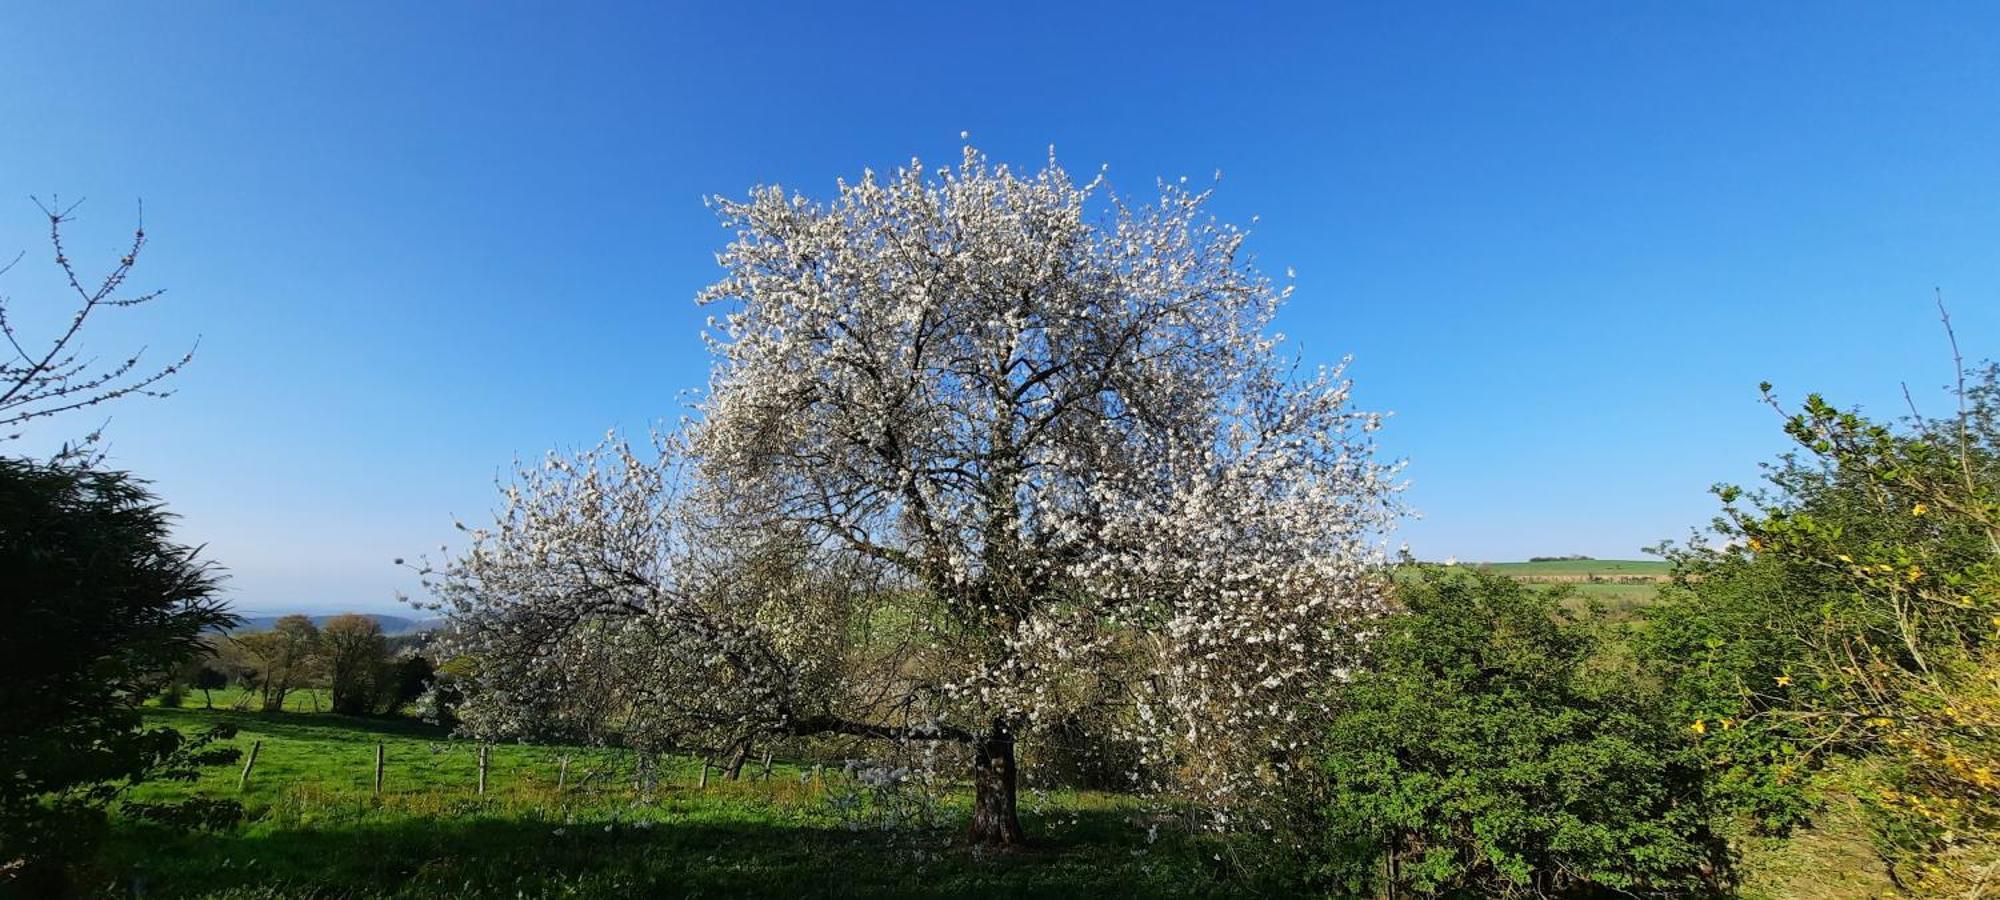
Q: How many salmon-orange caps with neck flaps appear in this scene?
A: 0